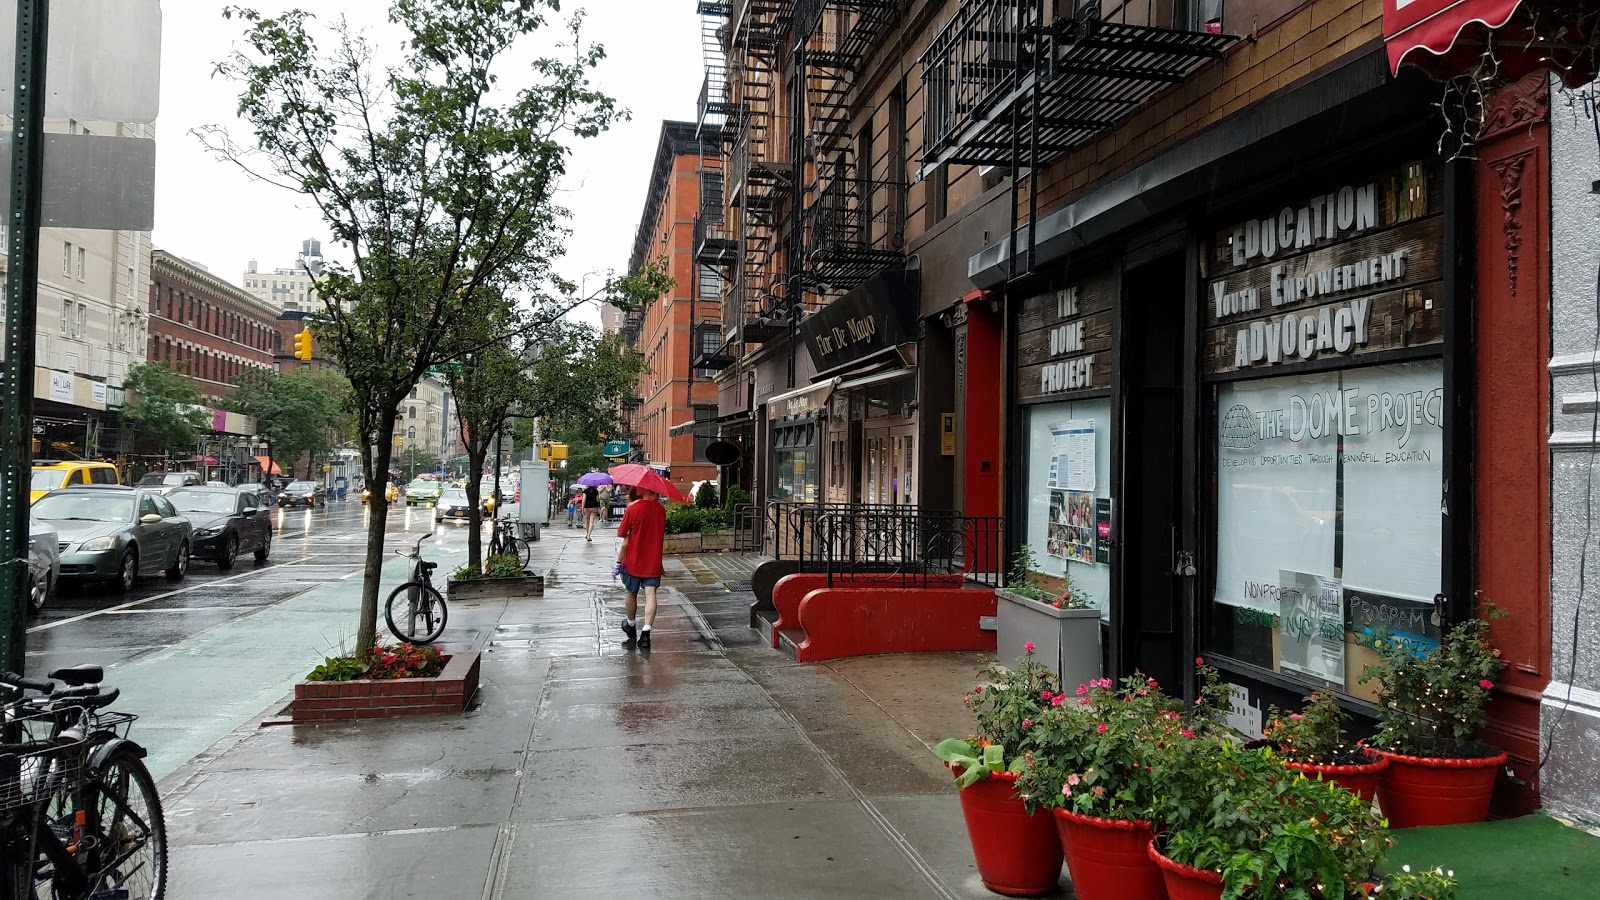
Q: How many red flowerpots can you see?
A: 5